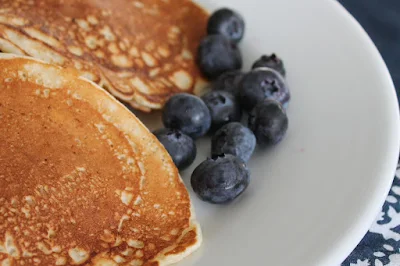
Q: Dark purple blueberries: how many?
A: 11